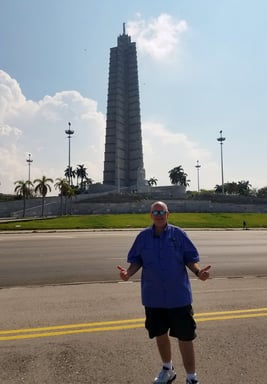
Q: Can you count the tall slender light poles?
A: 4